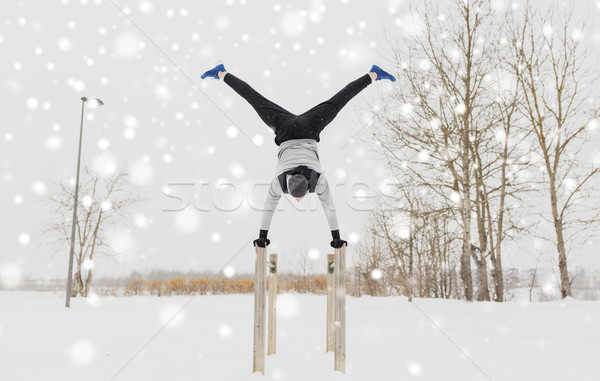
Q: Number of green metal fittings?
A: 2